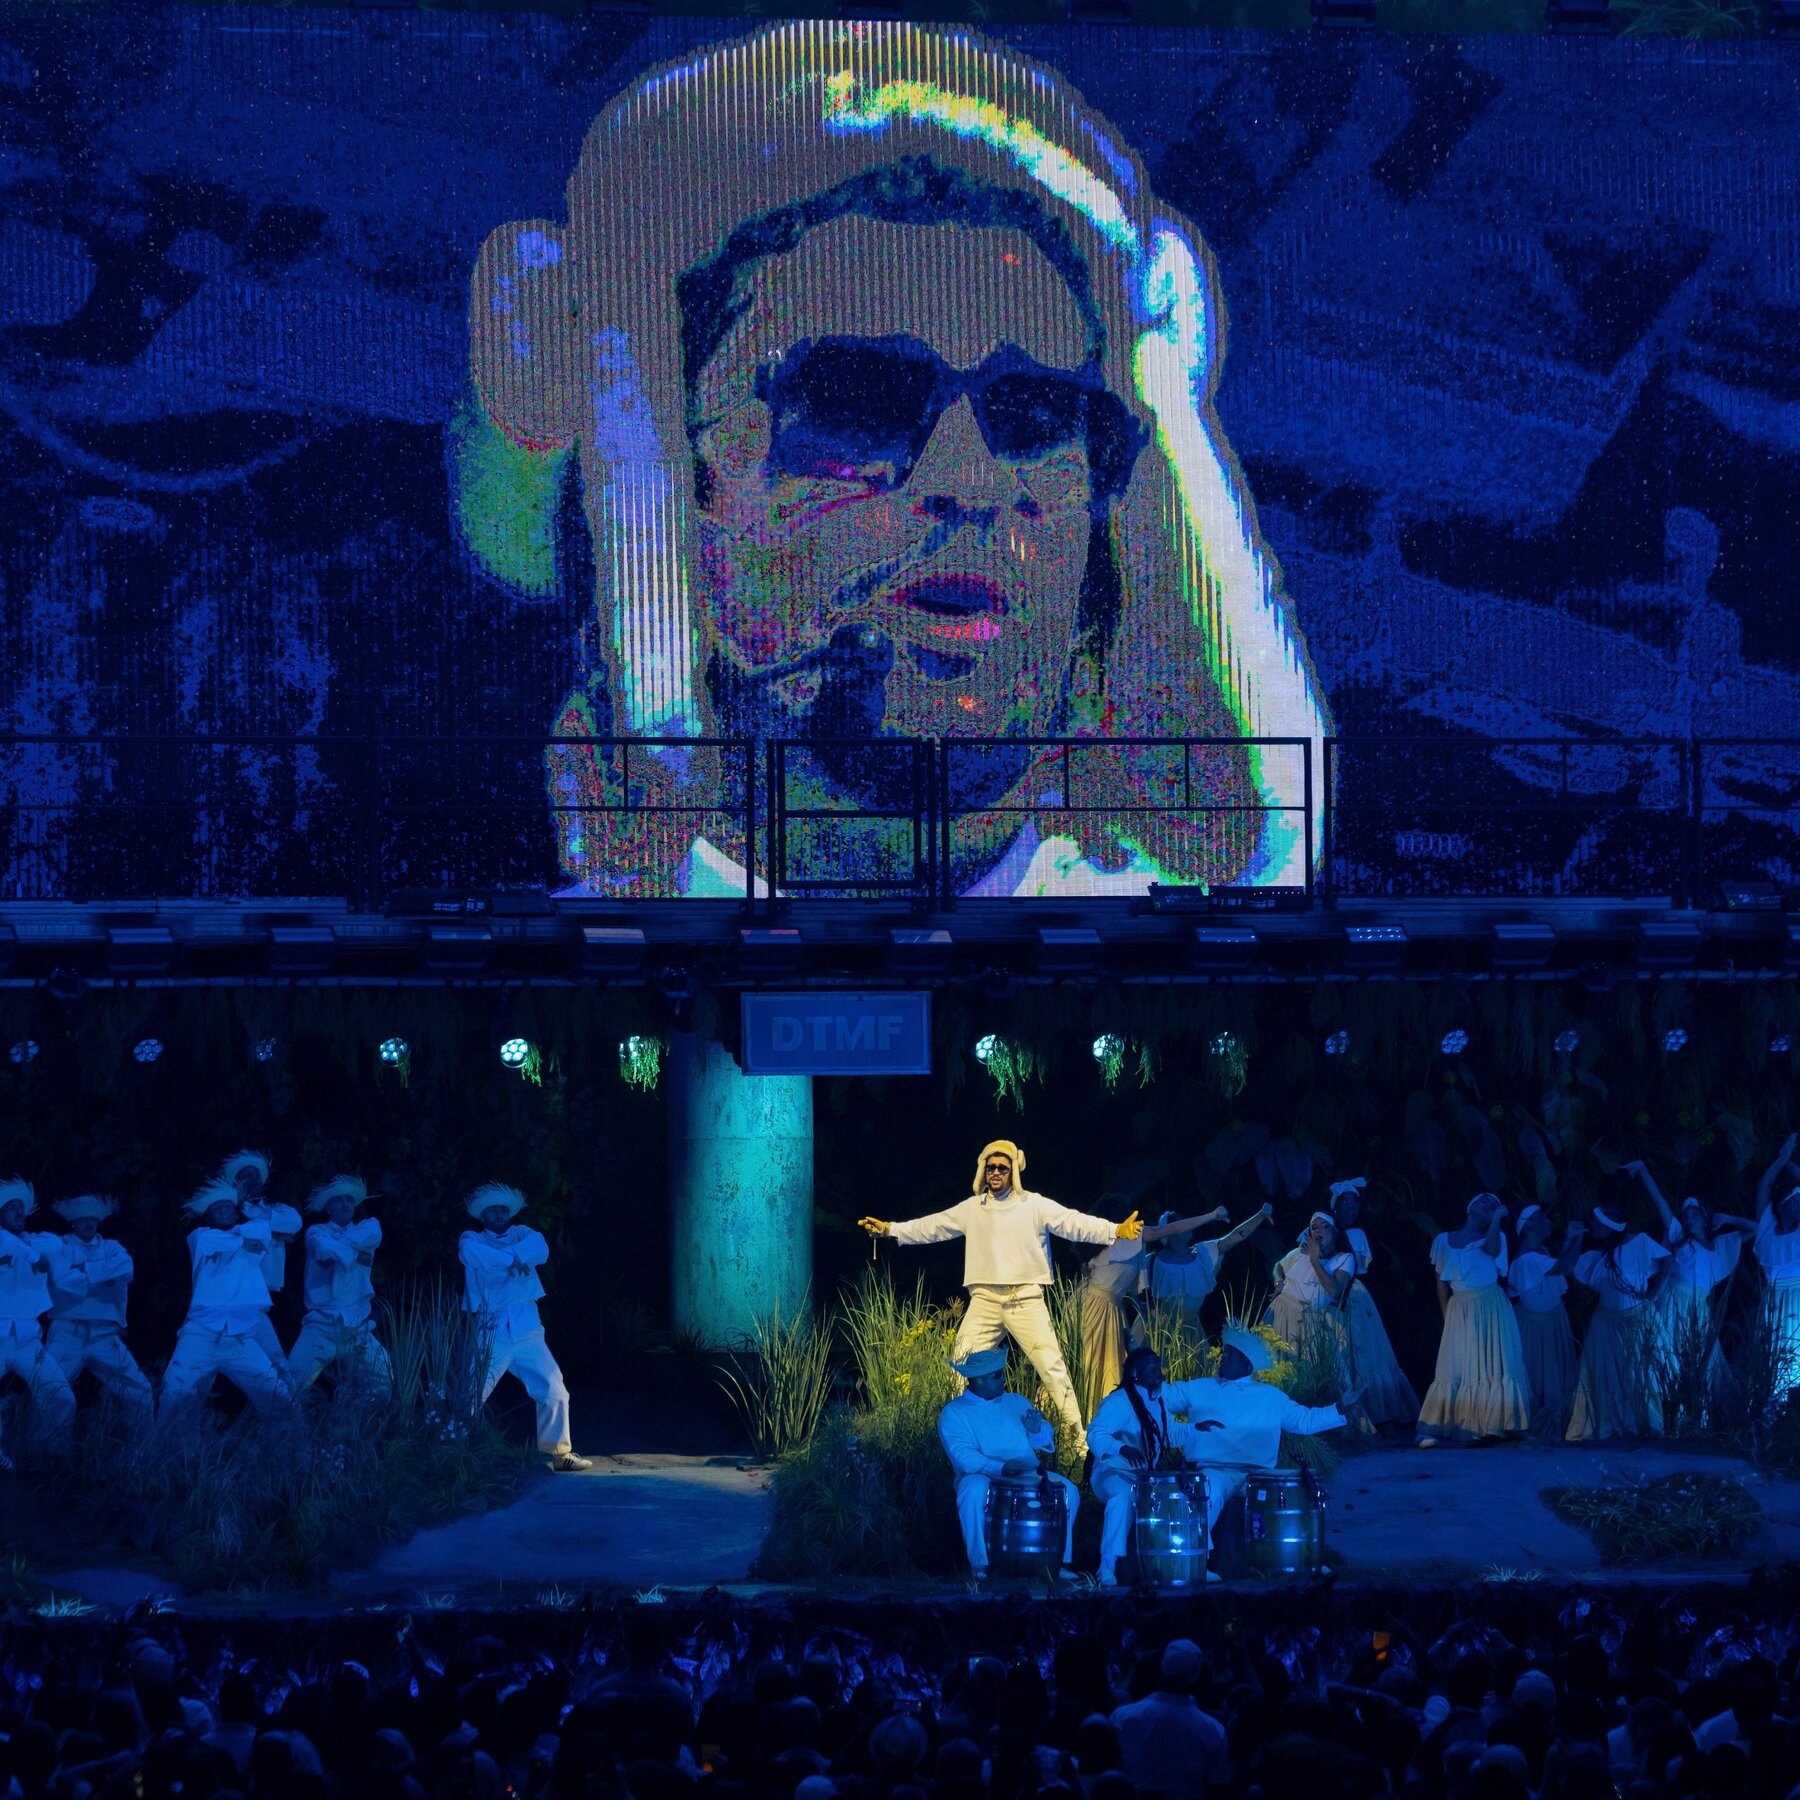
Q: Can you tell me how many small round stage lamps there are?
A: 14